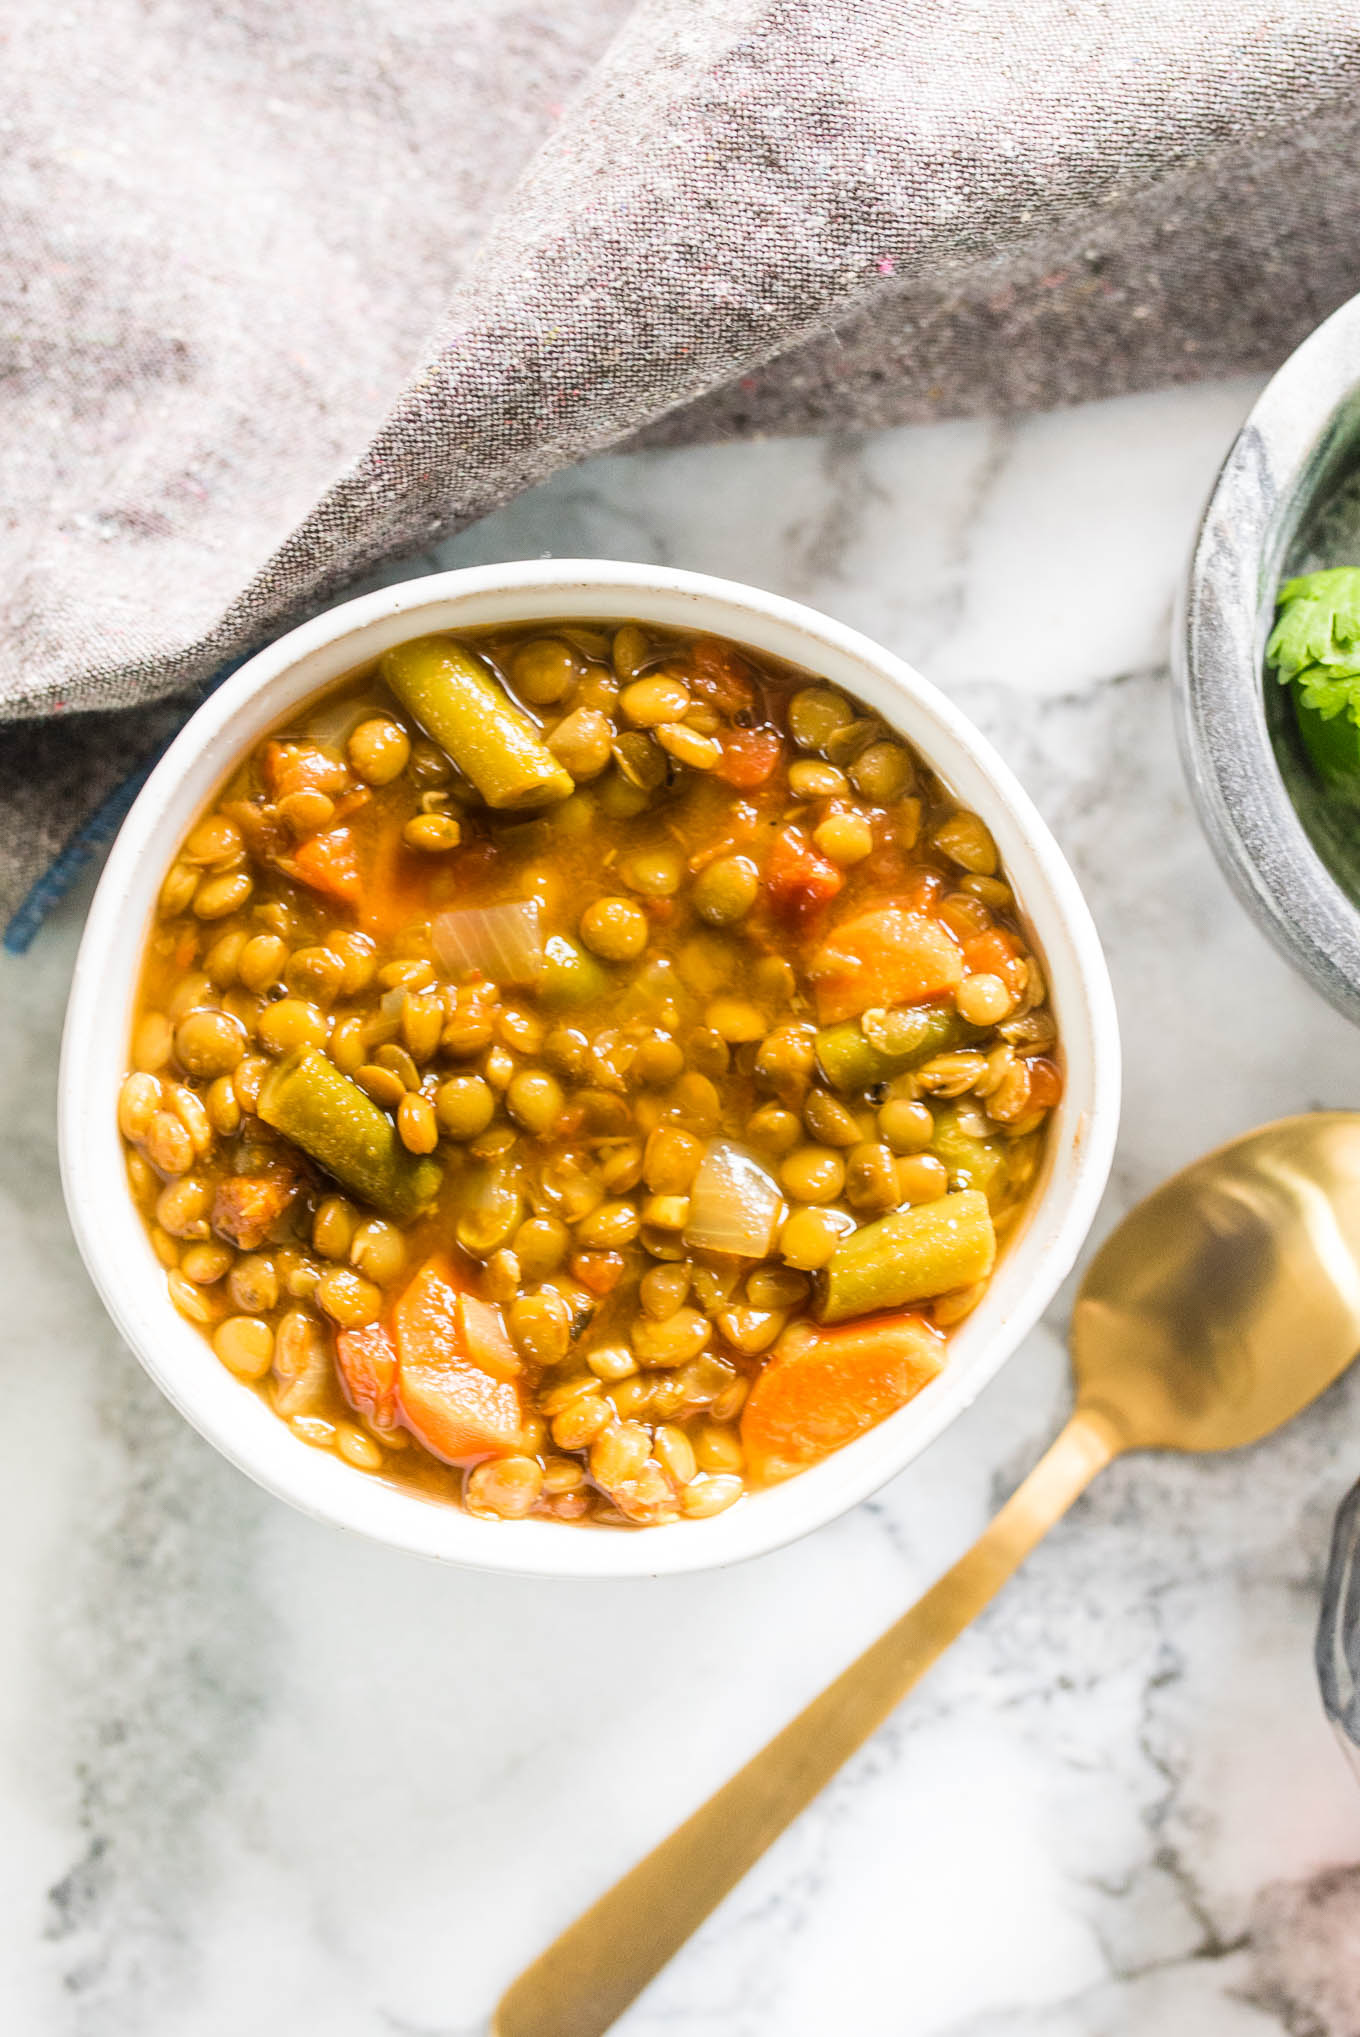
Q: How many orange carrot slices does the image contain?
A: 3